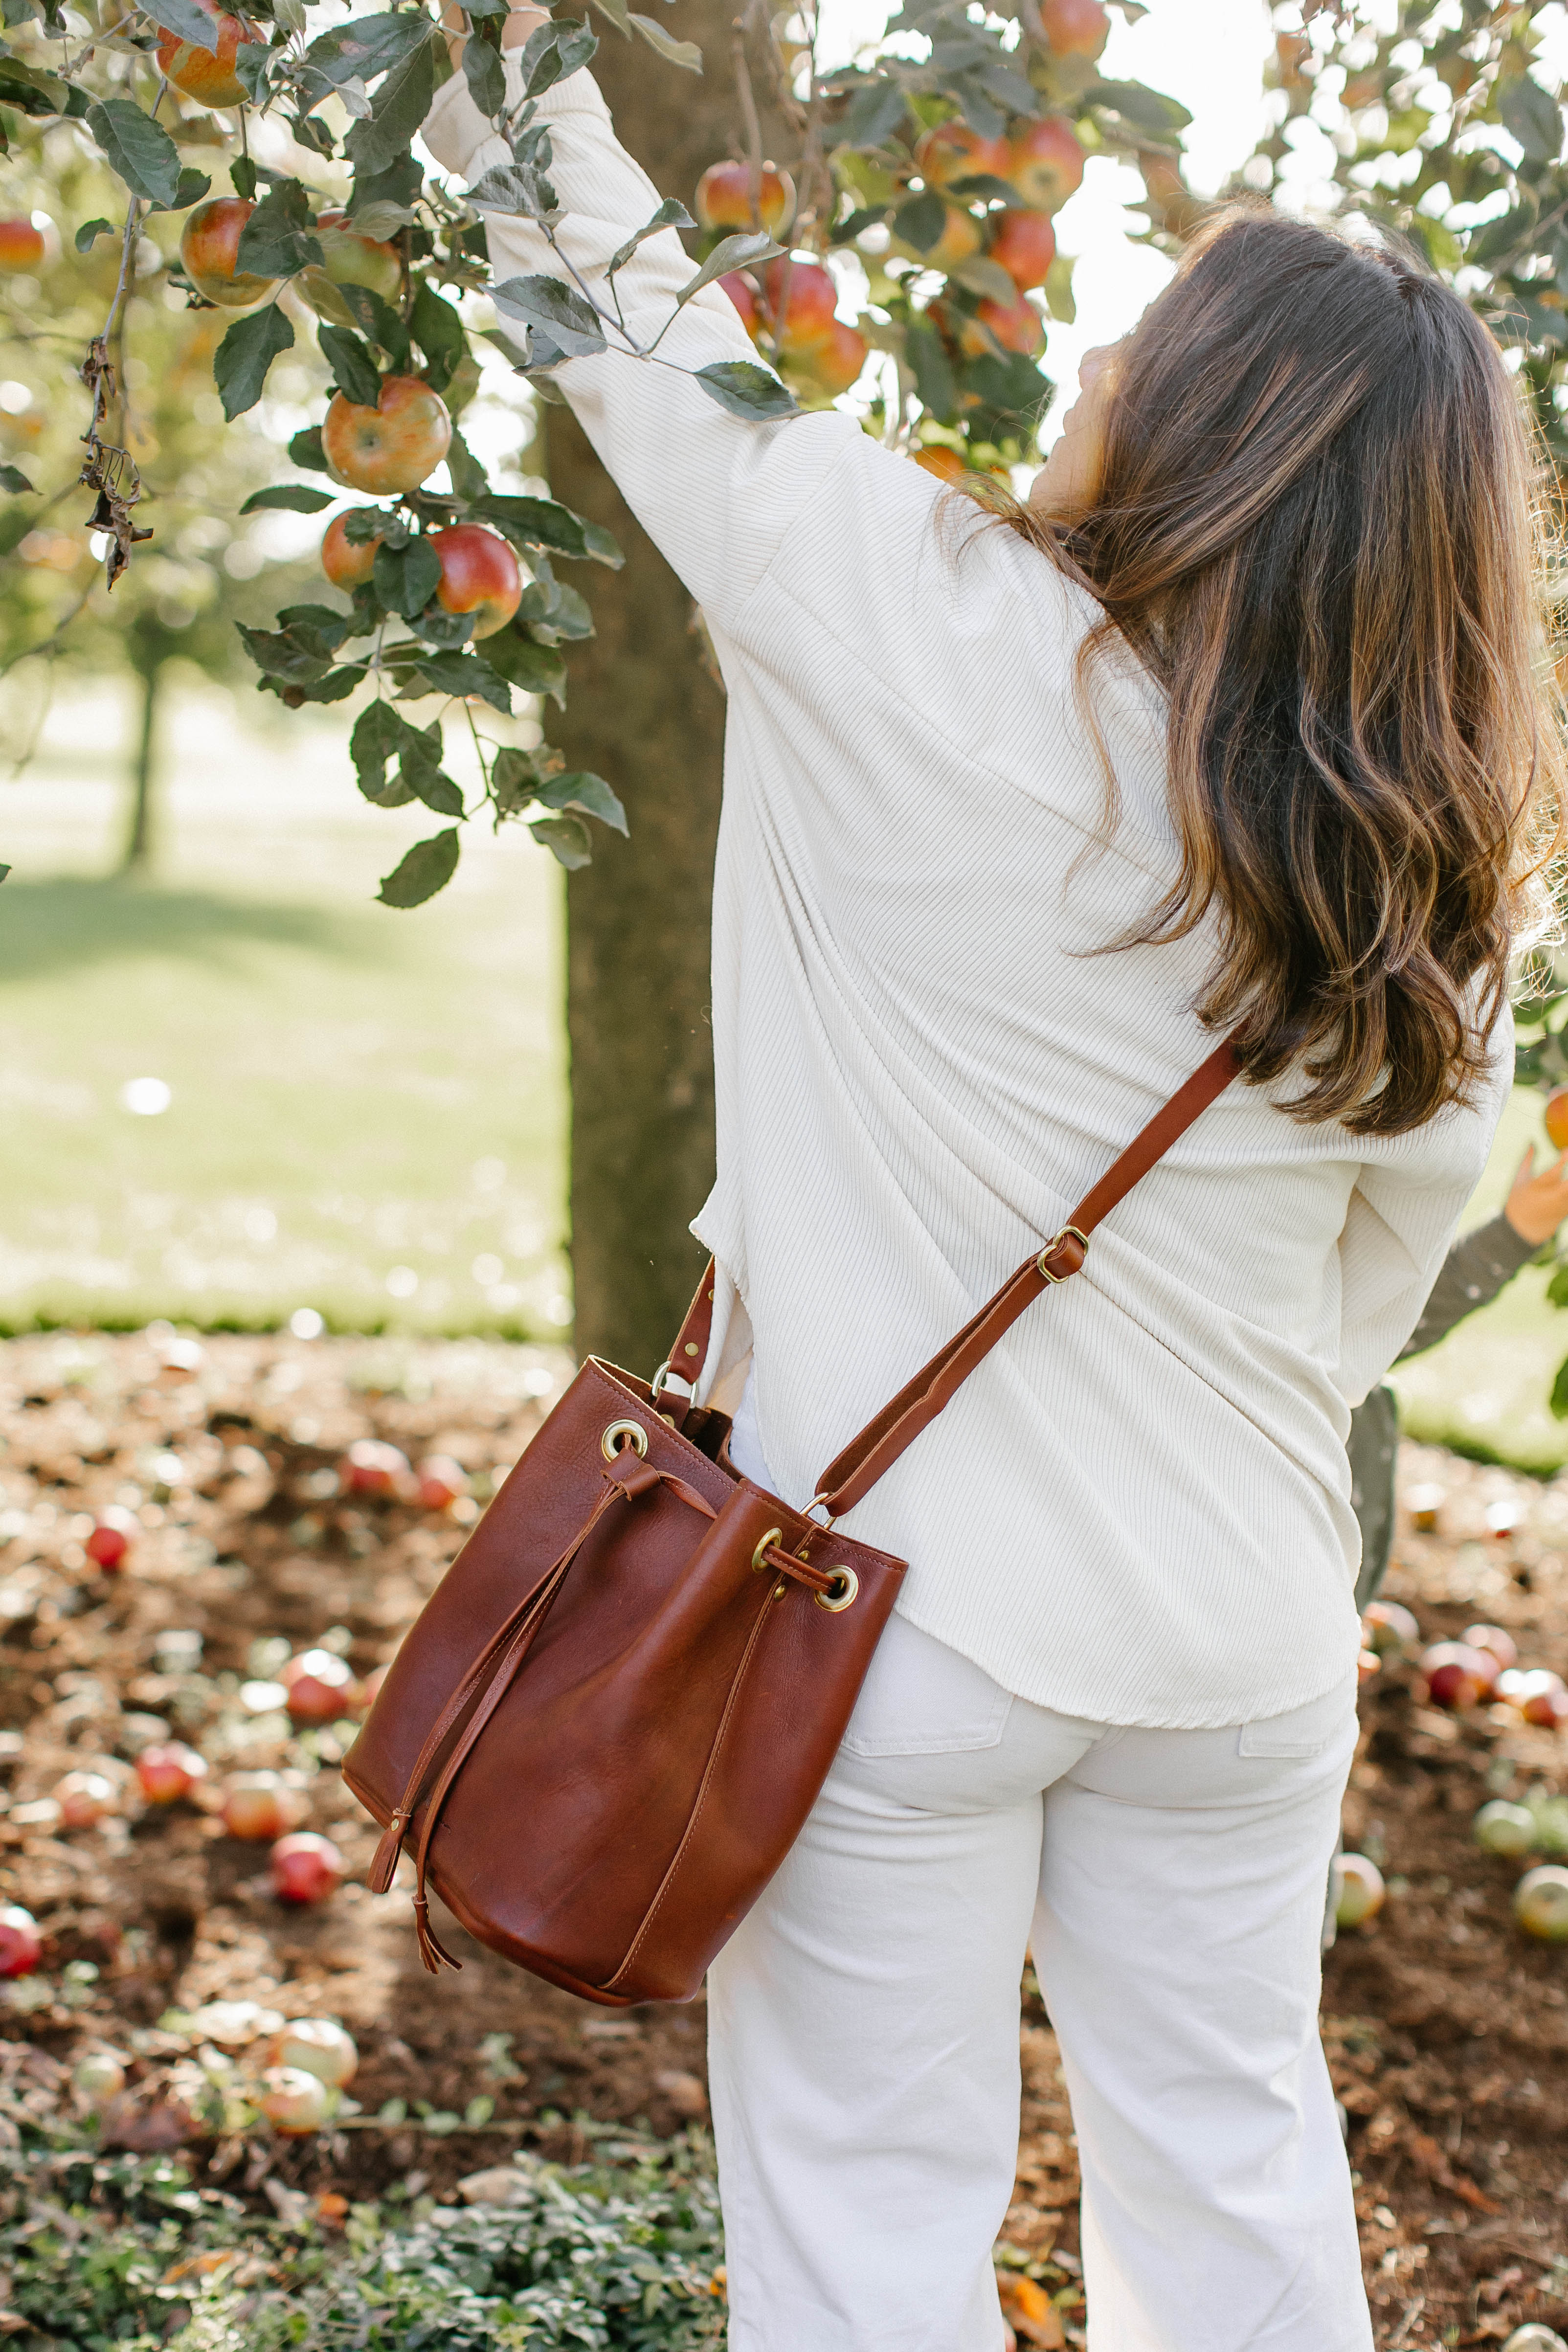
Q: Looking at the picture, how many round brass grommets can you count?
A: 3